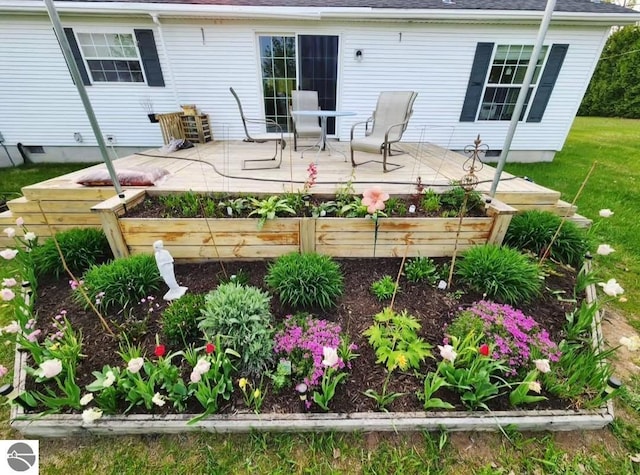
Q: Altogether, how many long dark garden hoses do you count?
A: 1